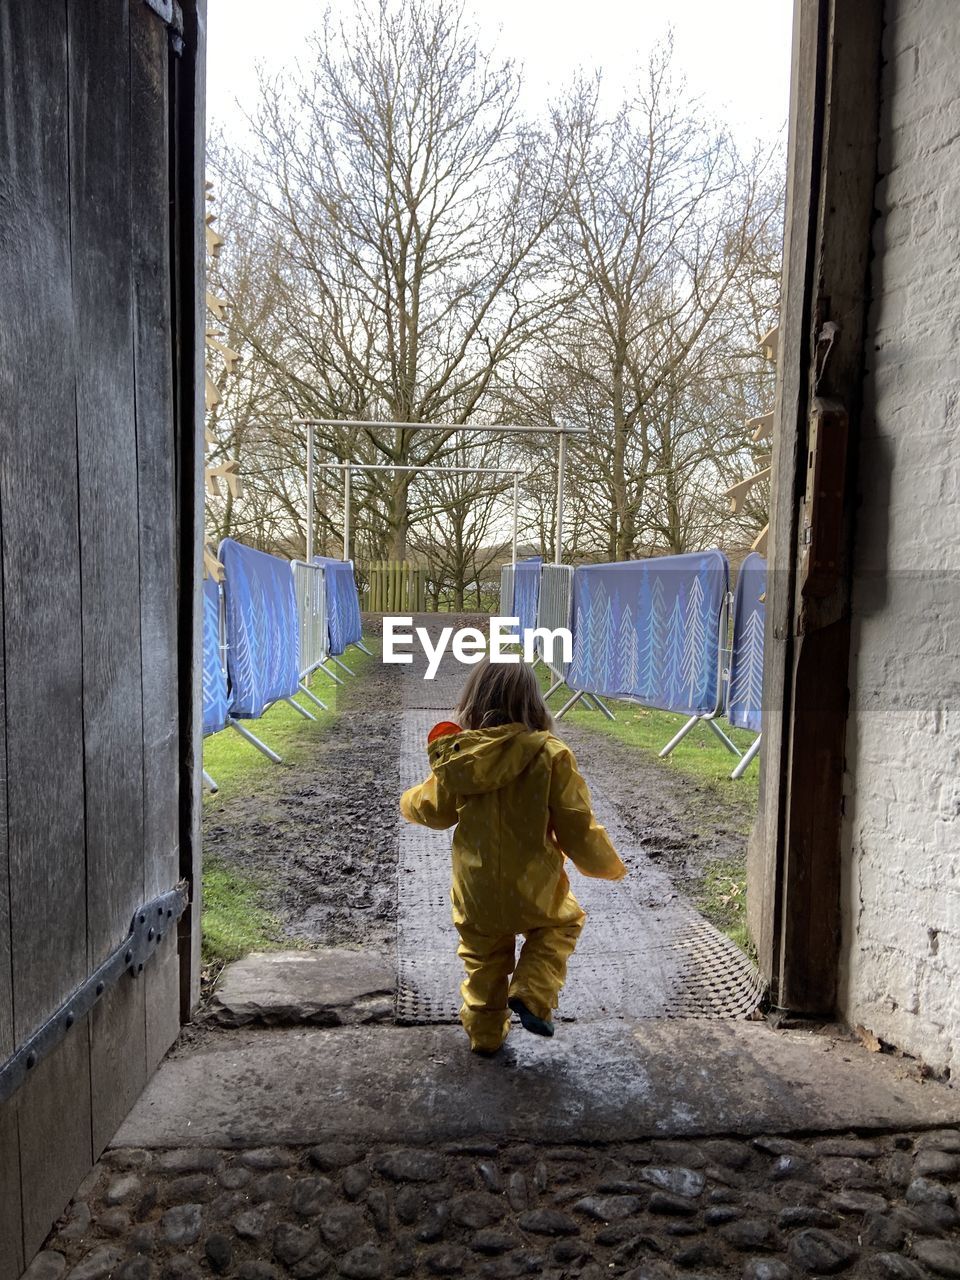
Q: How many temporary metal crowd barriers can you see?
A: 9